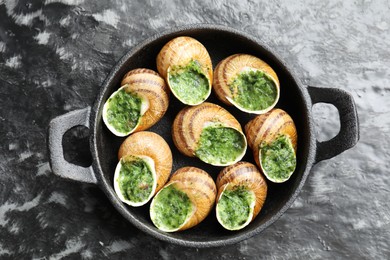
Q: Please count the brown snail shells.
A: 8